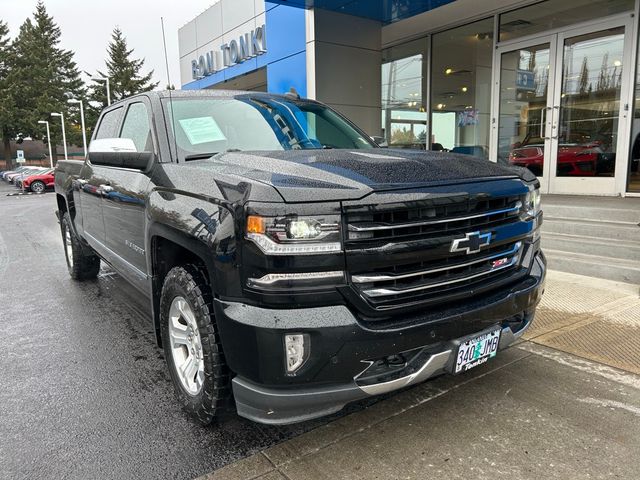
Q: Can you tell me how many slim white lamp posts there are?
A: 4